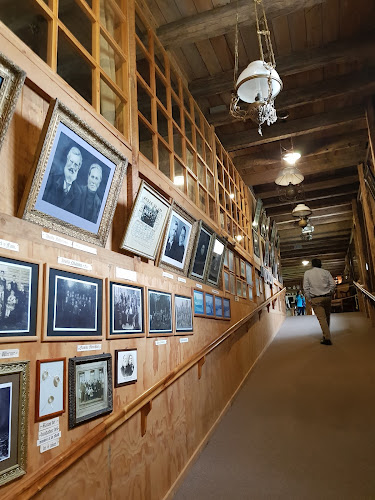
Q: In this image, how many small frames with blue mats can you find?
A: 4